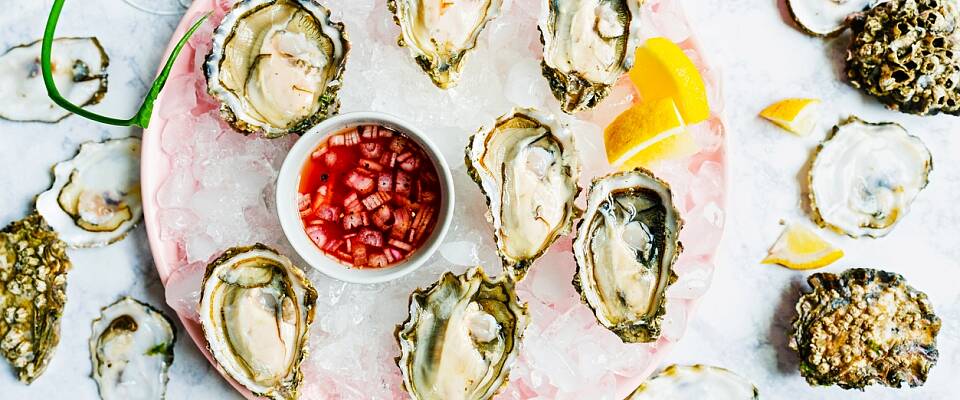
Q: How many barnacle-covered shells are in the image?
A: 3